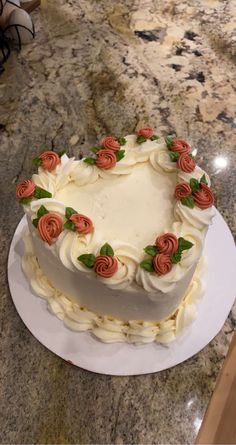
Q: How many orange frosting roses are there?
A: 14